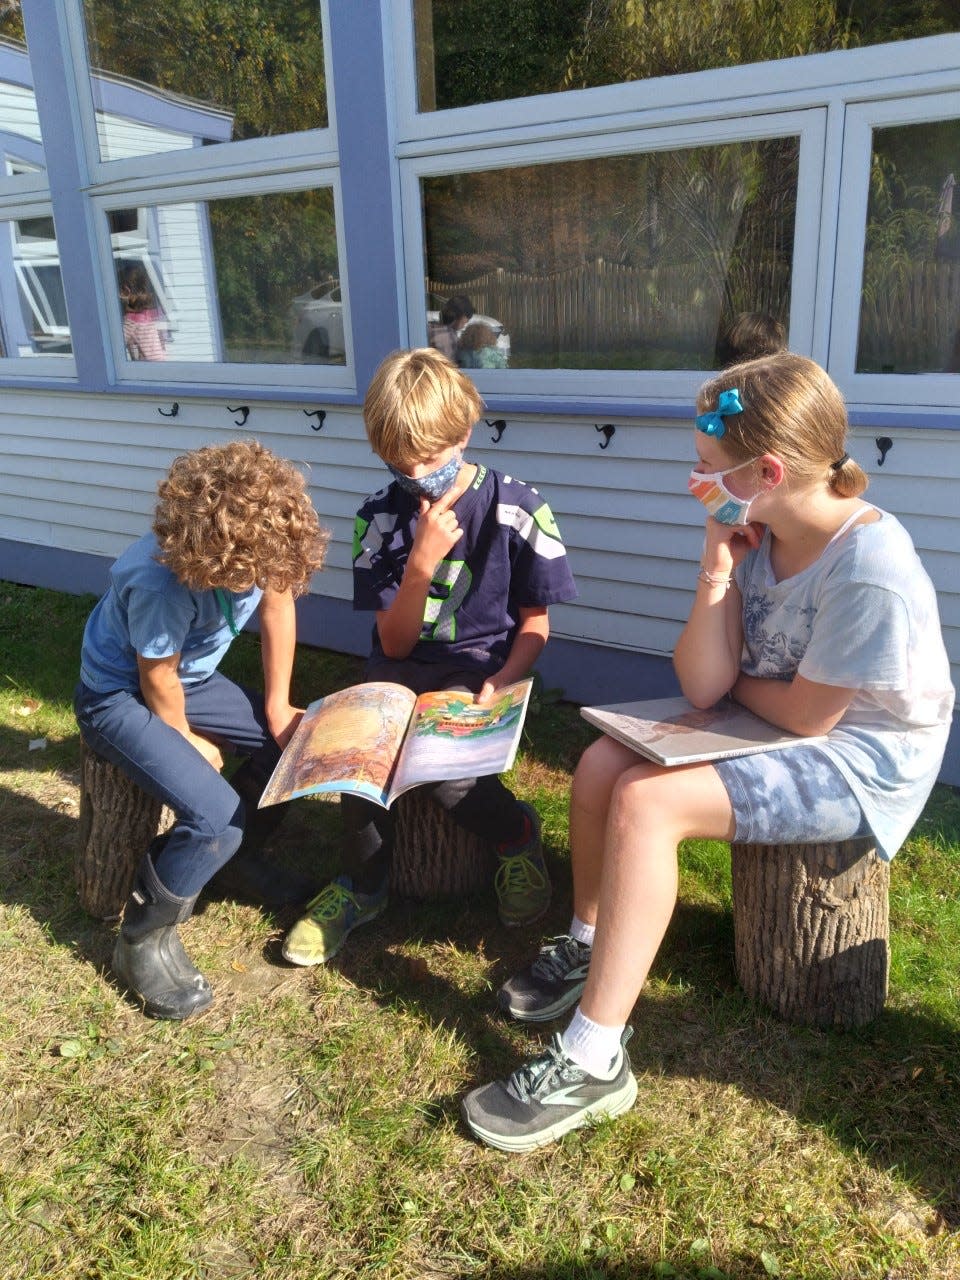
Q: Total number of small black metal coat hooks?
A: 6